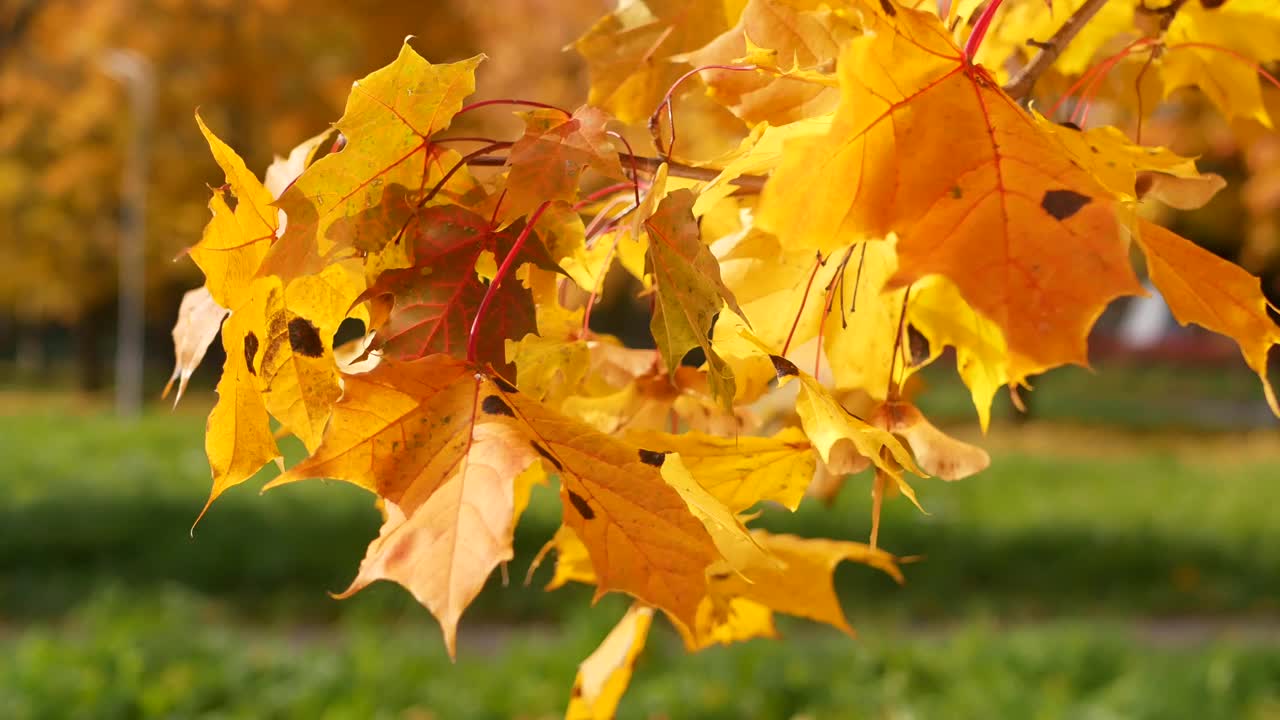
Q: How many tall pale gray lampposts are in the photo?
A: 1